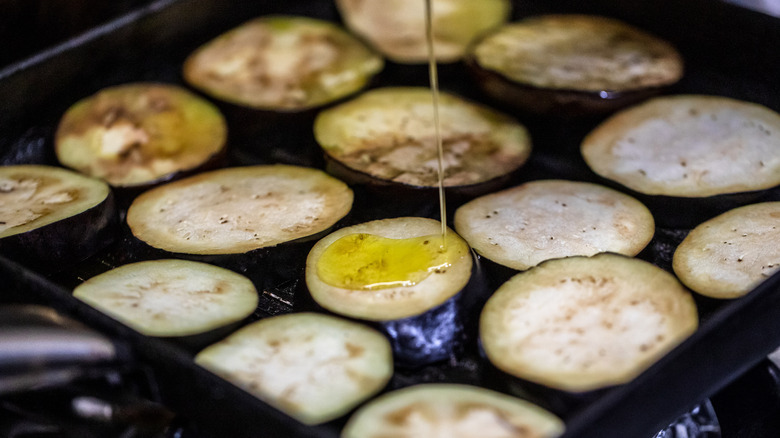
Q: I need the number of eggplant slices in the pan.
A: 15